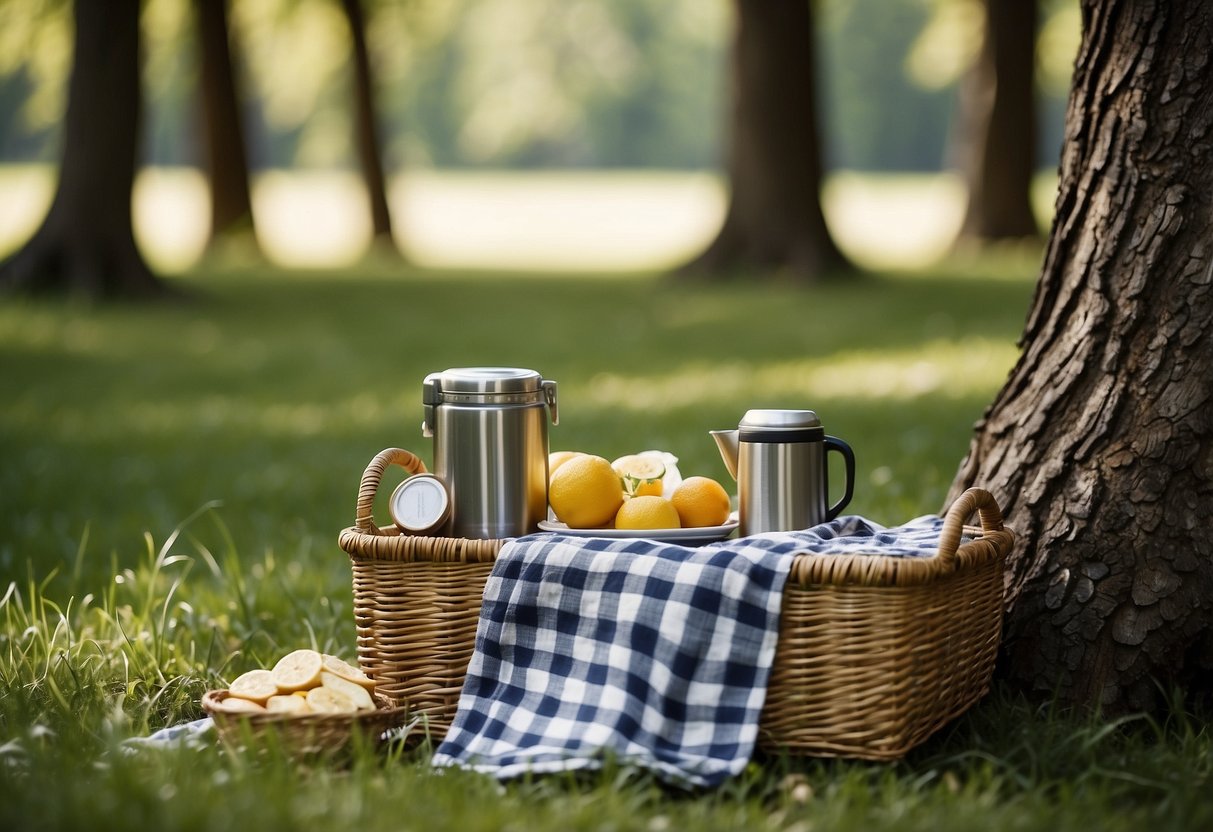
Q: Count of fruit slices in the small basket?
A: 7